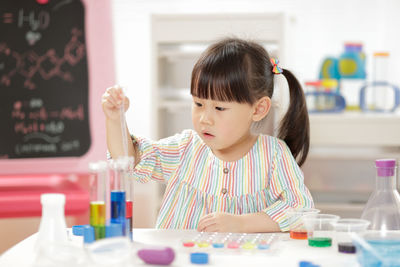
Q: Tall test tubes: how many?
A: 3